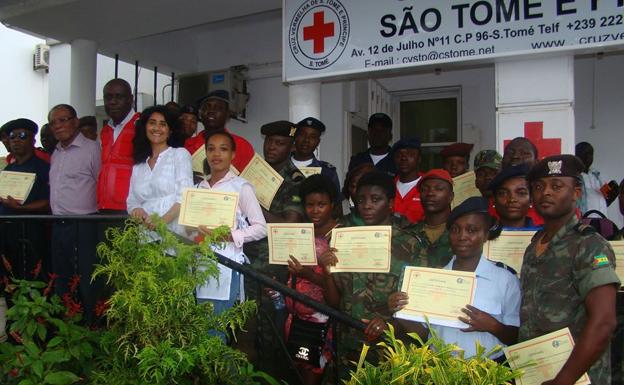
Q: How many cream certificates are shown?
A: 12